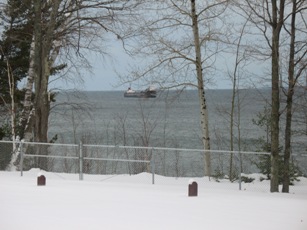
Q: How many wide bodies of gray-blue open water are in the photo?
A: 1